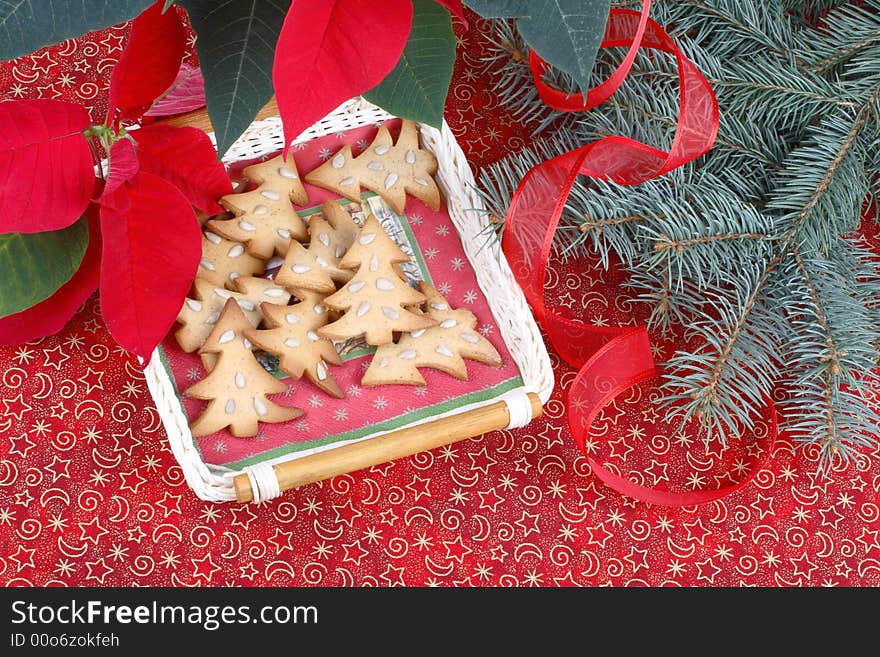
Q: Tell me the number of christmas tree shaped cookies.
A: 9